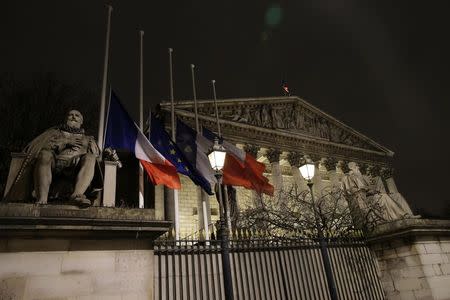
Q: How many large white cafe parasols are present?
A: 0